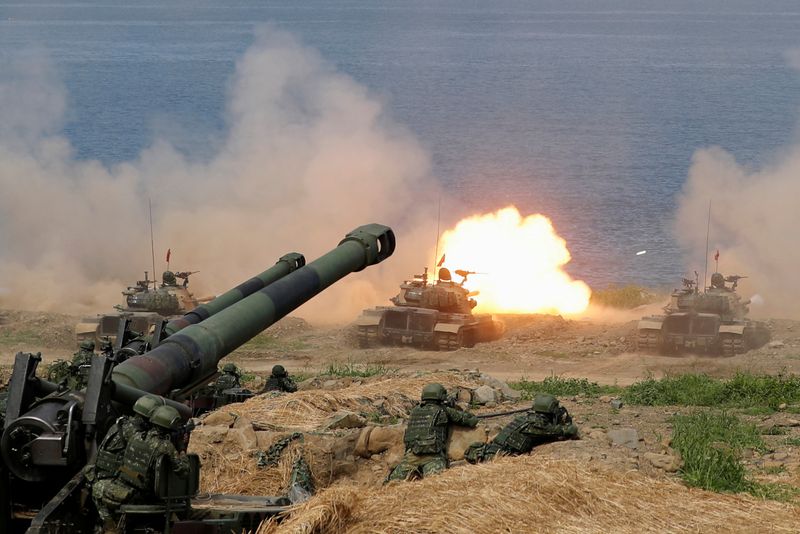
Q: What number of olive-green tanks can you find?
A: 3